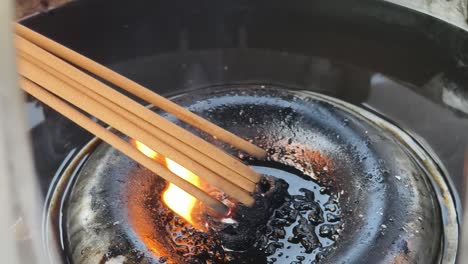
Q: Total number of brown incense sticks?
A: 5